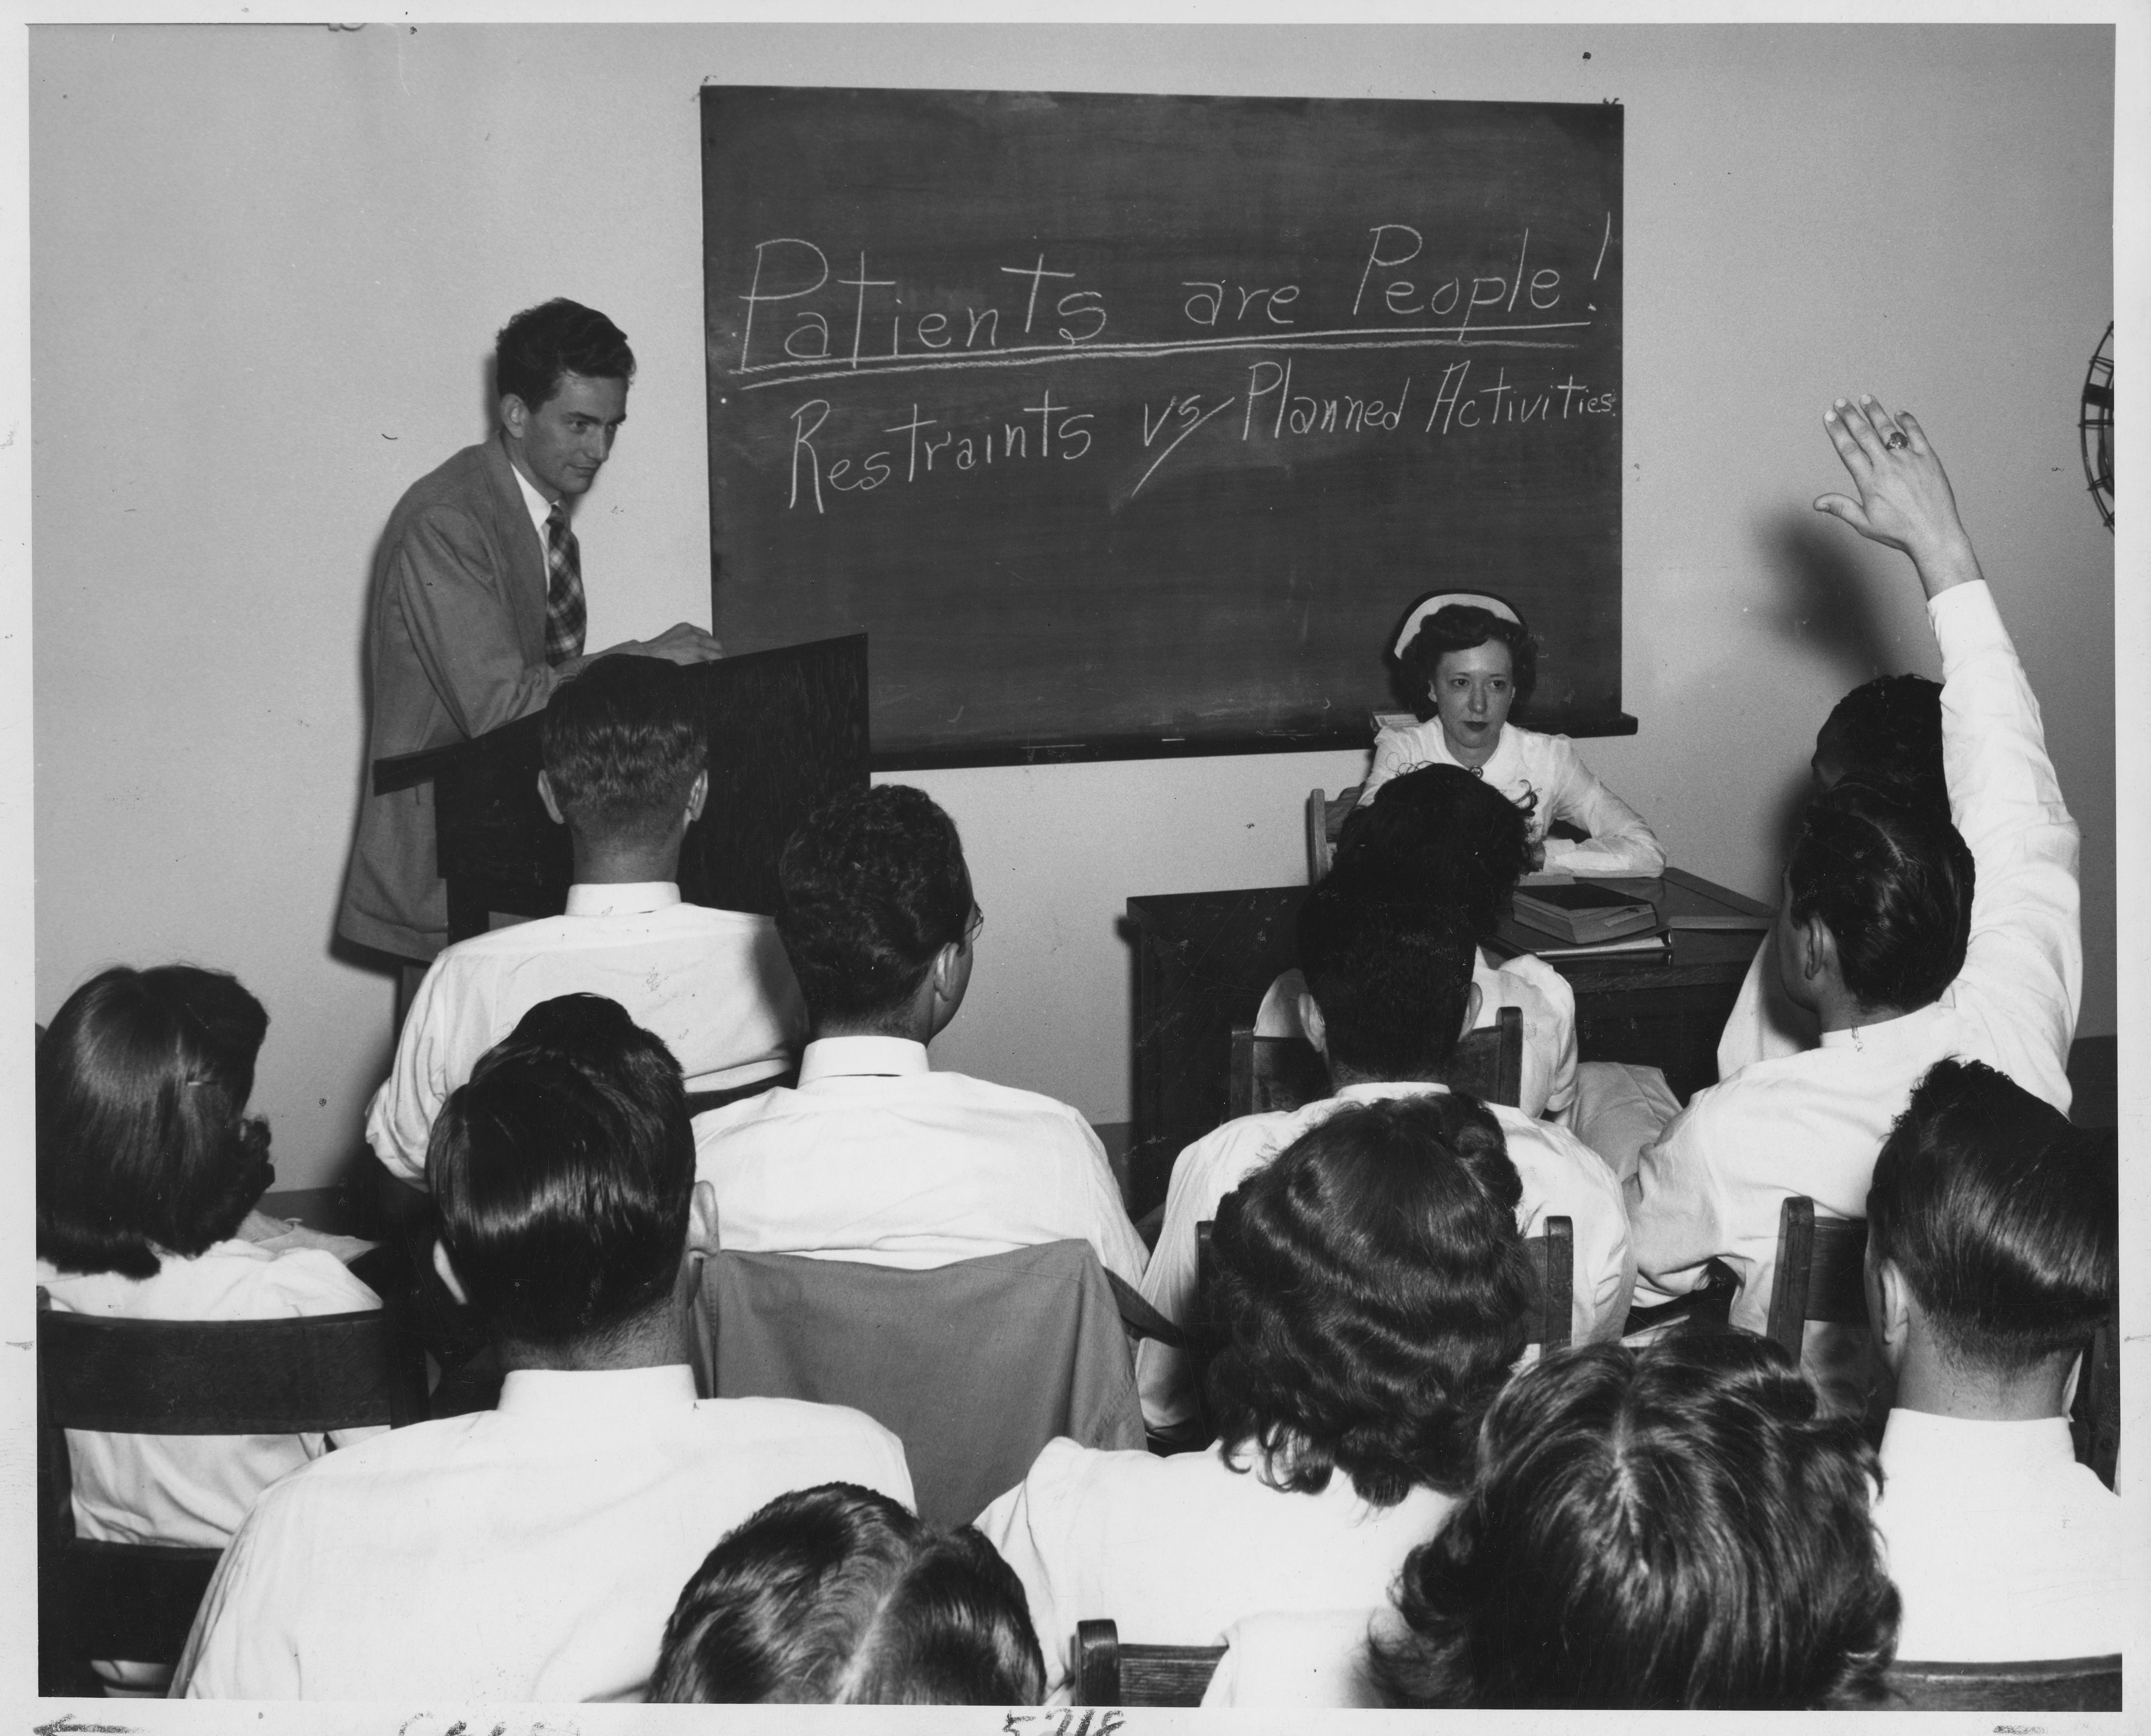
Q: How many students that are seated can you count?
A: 12